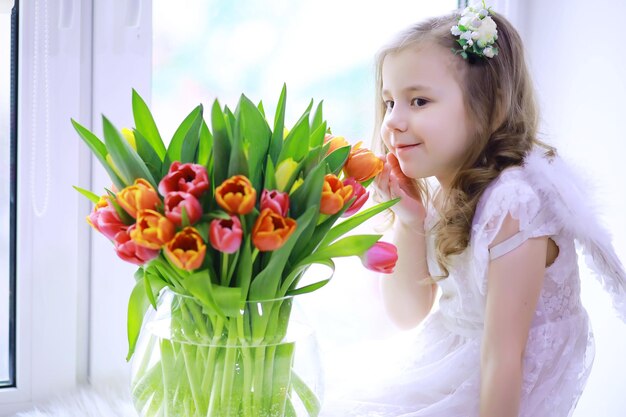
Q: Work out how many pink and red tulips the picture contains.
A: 8